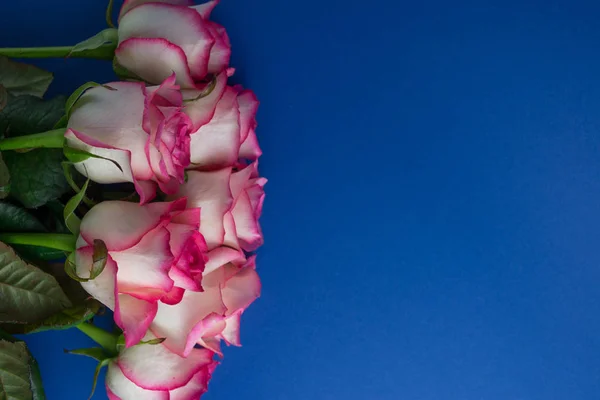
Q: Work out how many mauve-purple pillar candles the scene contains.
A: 0